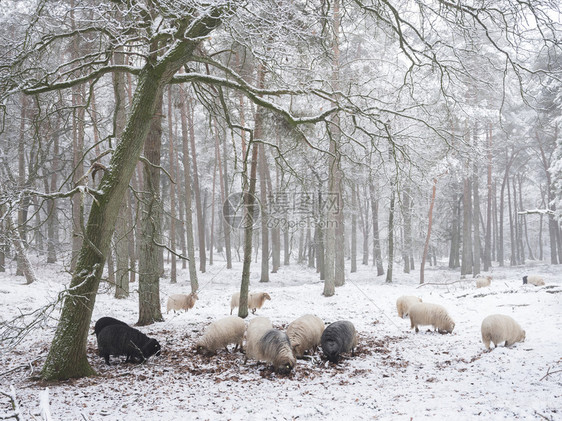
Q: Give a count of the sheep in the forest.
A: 13